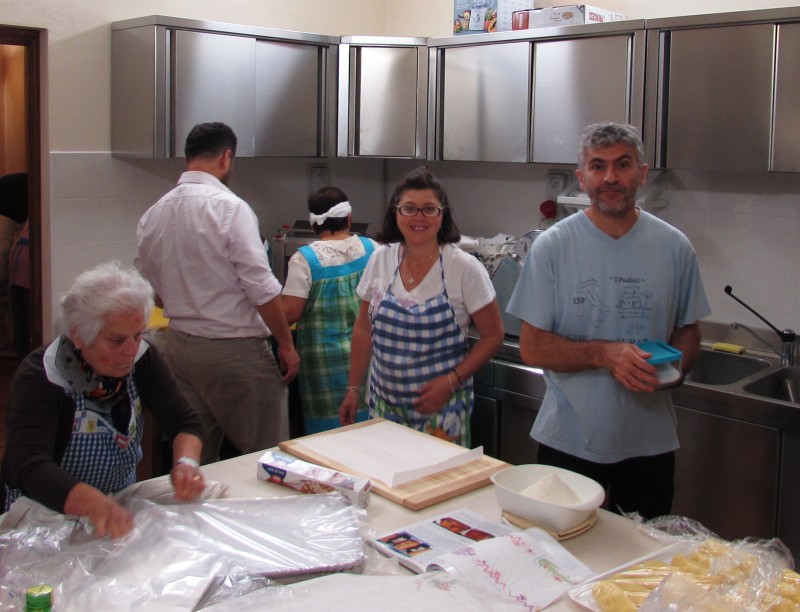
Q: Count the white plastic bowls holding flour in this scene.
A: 1